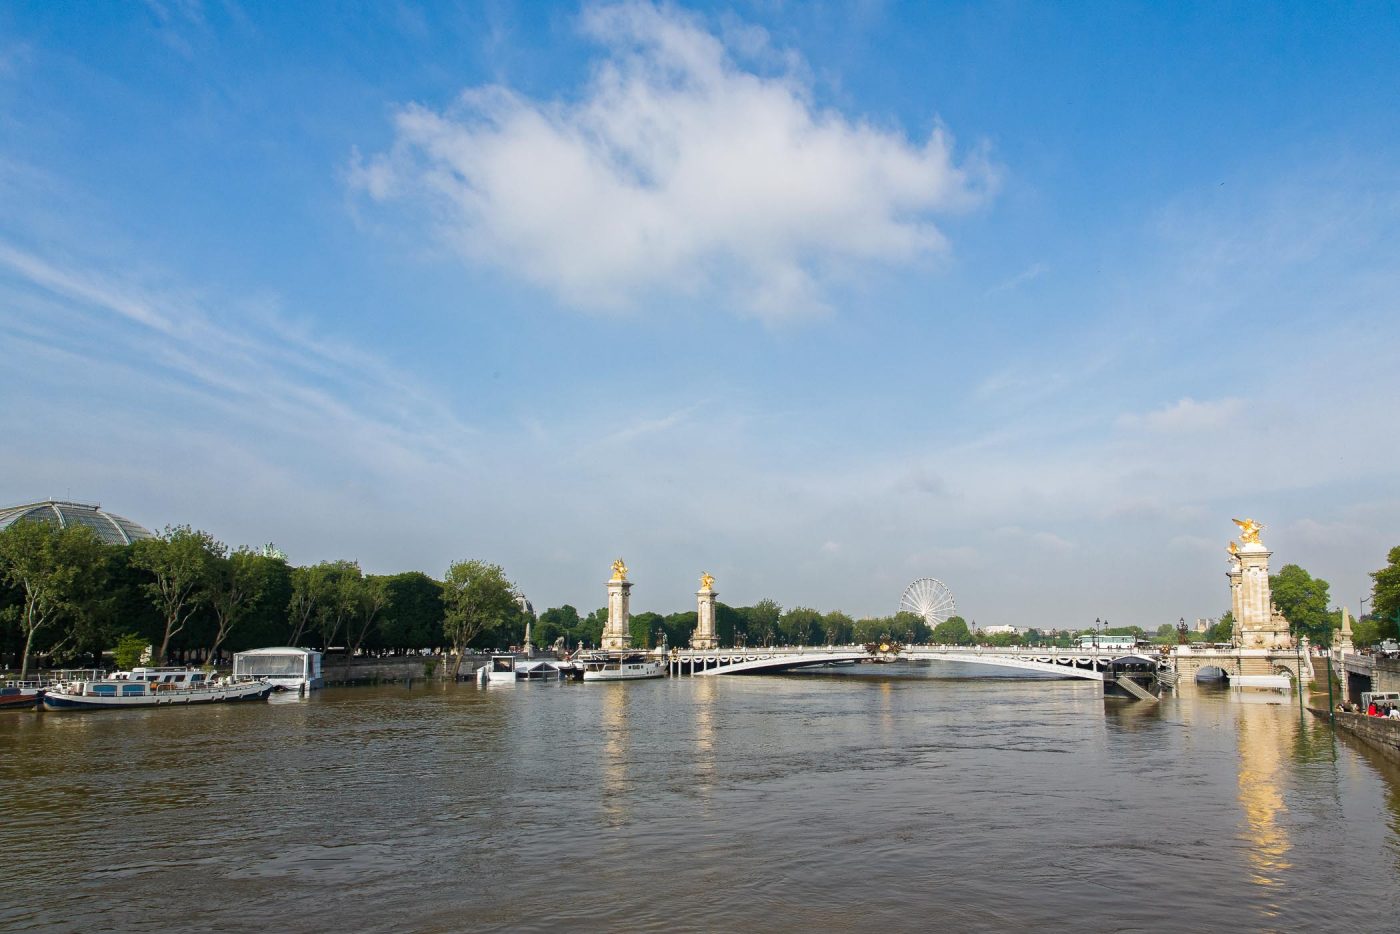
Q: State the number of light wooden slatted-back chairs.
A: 0